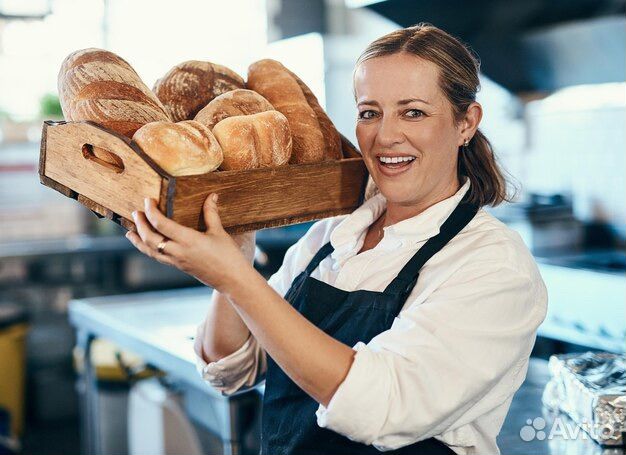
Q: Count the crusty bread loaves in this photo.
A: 7